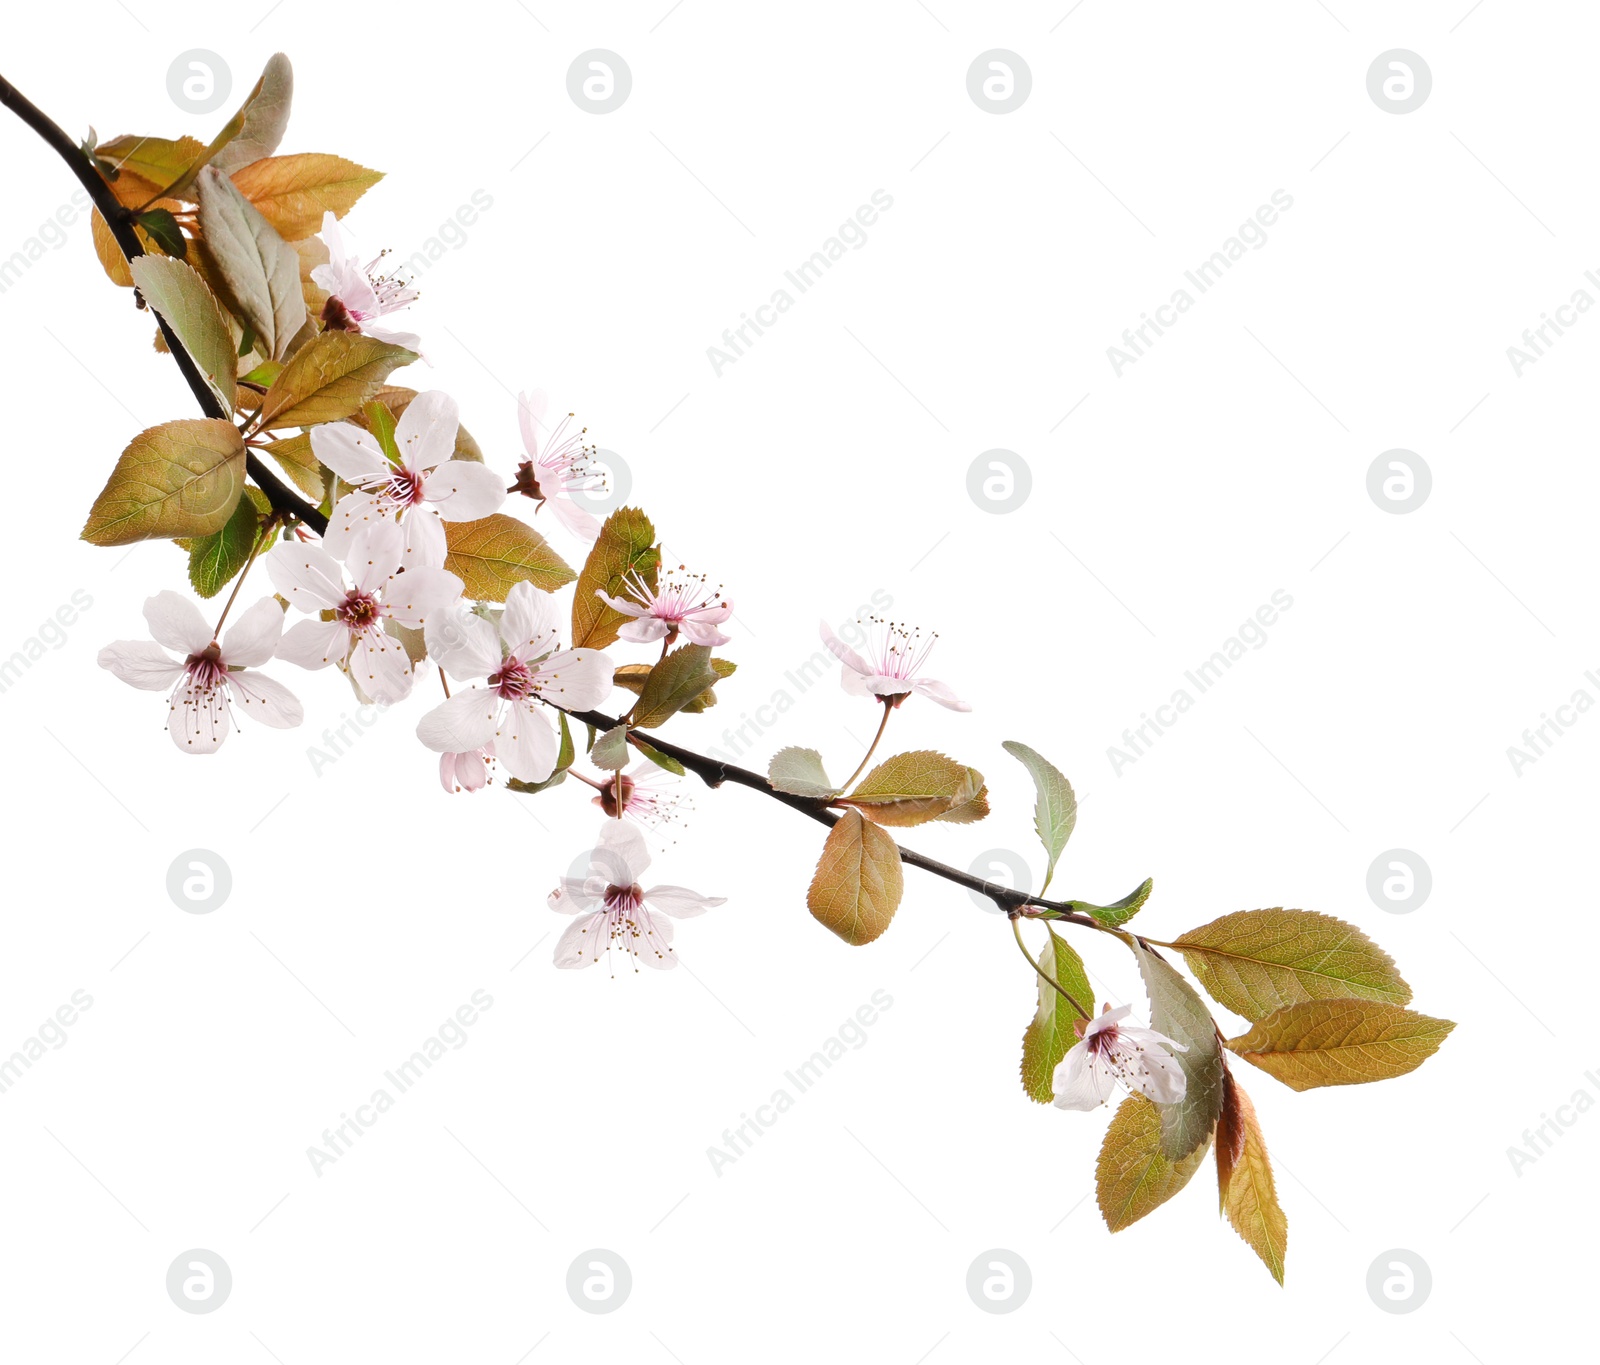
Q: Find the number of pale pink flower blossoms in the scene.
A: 12